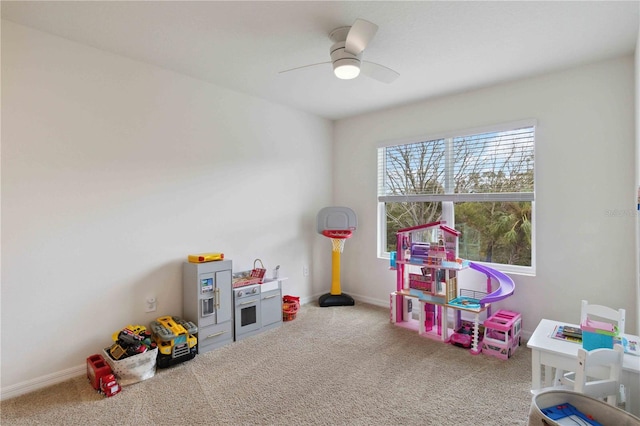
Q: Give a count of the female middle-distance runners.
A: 0